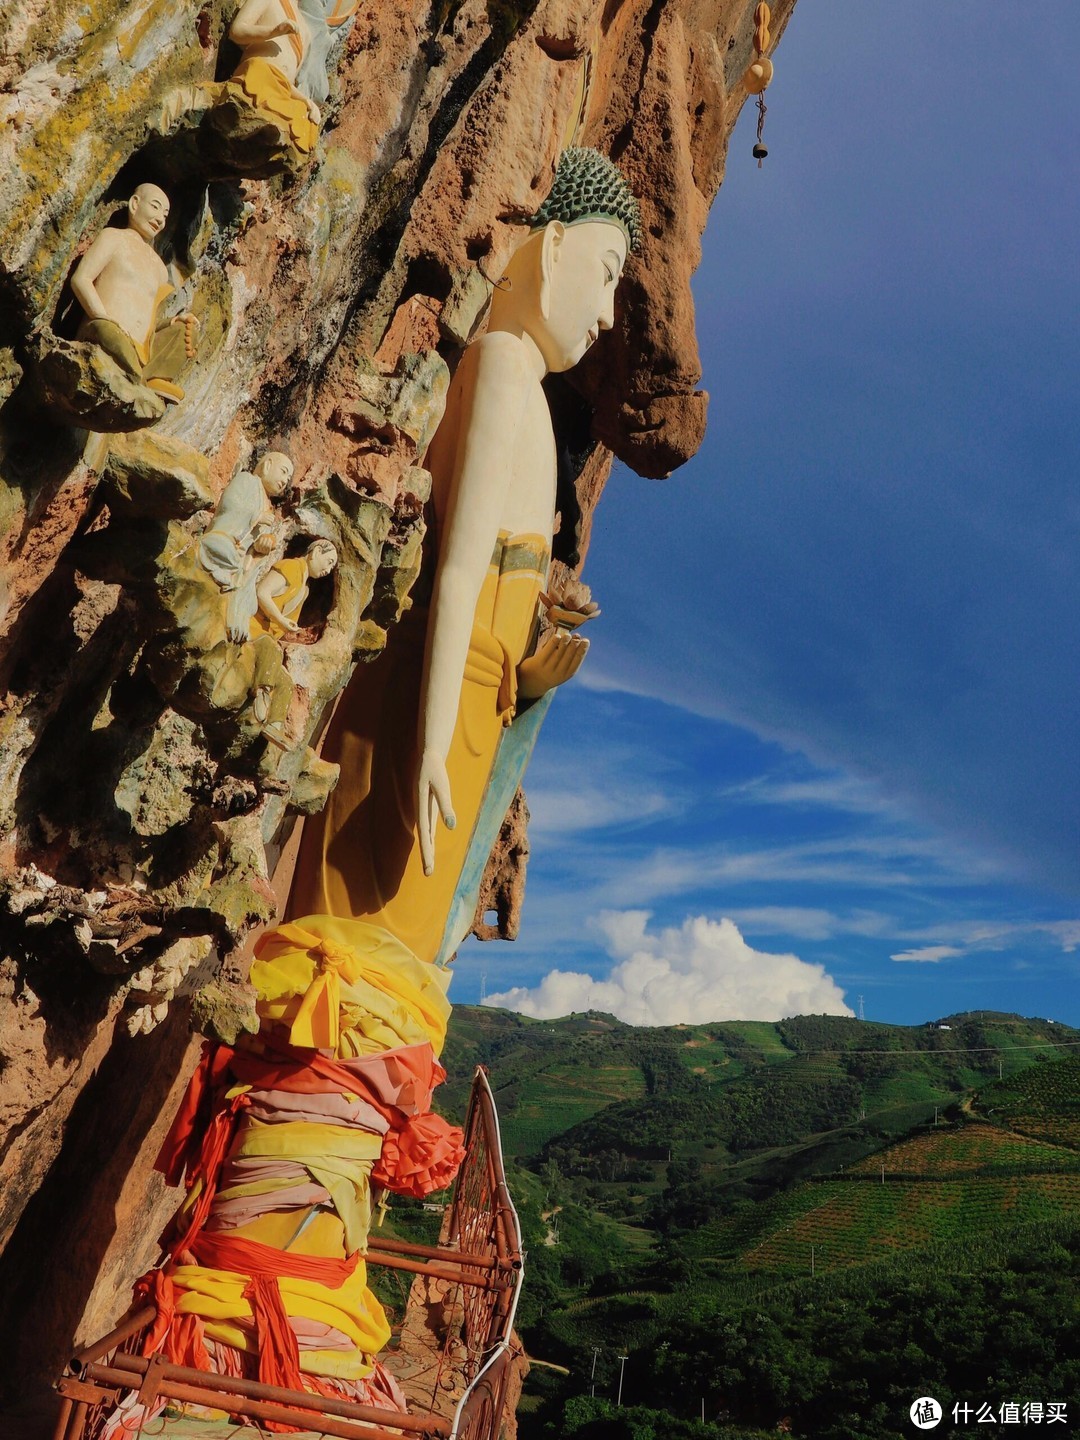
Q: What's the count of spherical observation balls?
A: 0